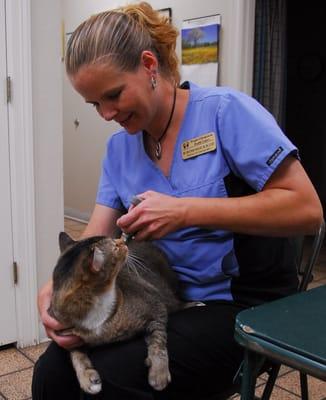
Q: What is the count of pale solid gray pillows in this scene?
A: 0